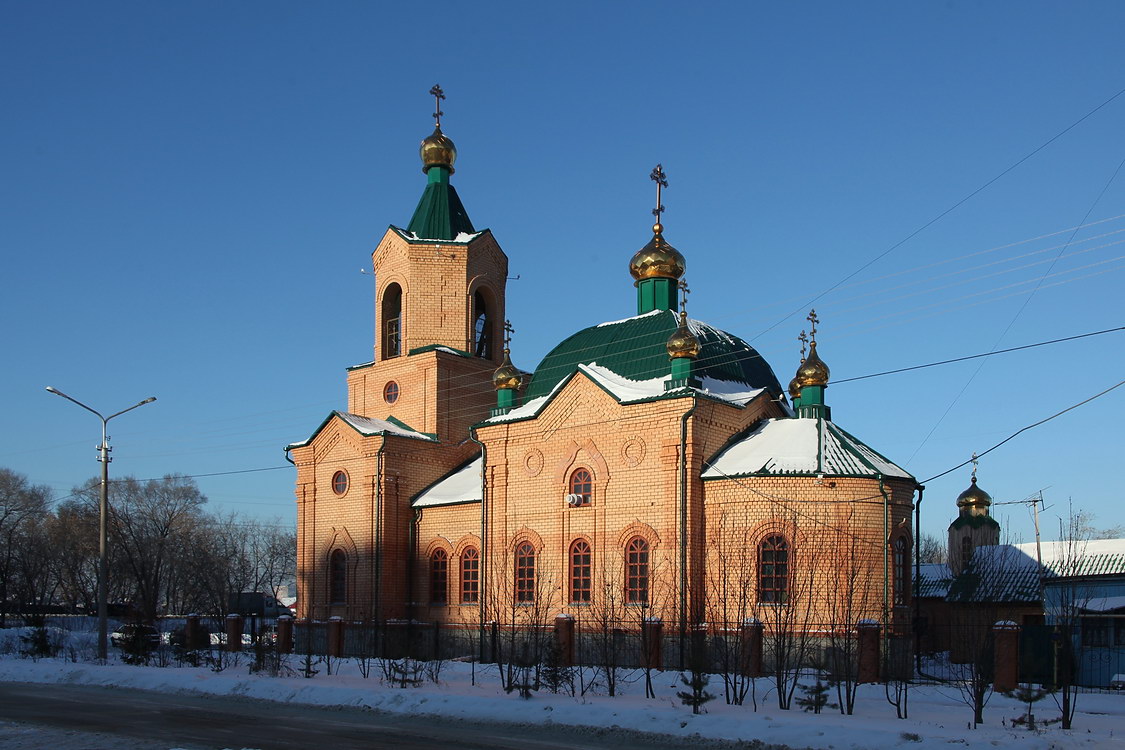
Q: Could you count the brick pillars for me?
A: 9